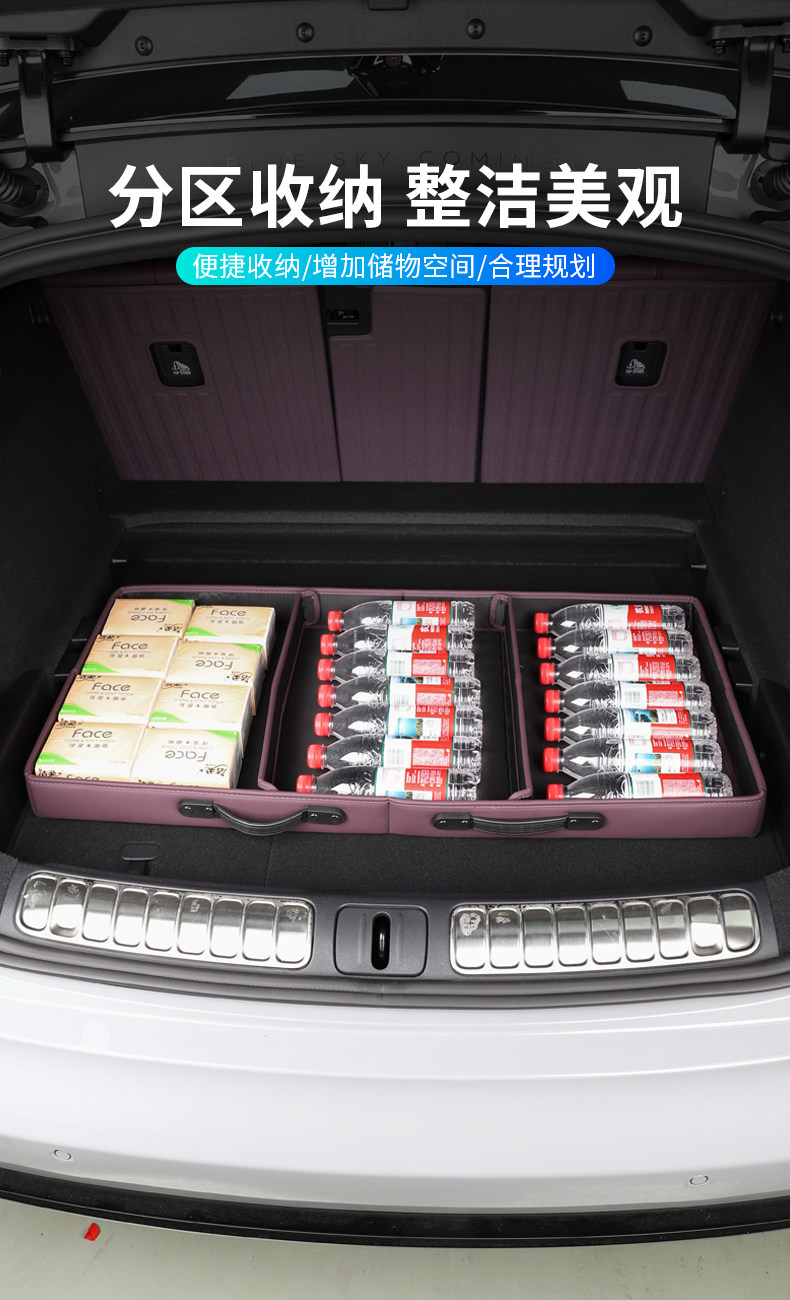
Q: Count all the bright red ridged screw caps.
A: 14